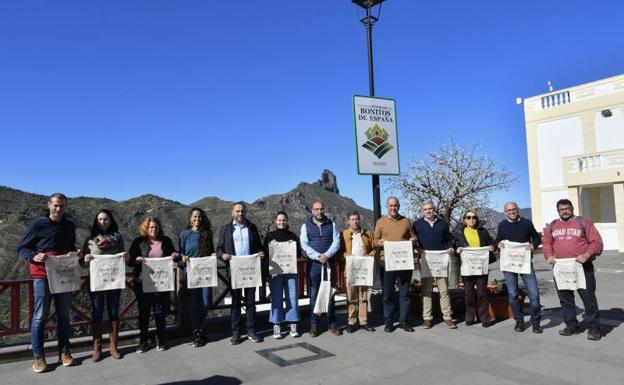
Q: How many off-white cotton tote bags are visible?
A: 13